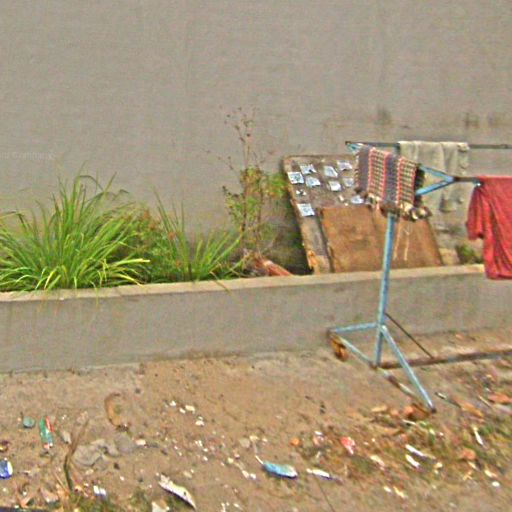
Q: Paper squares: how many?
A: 9